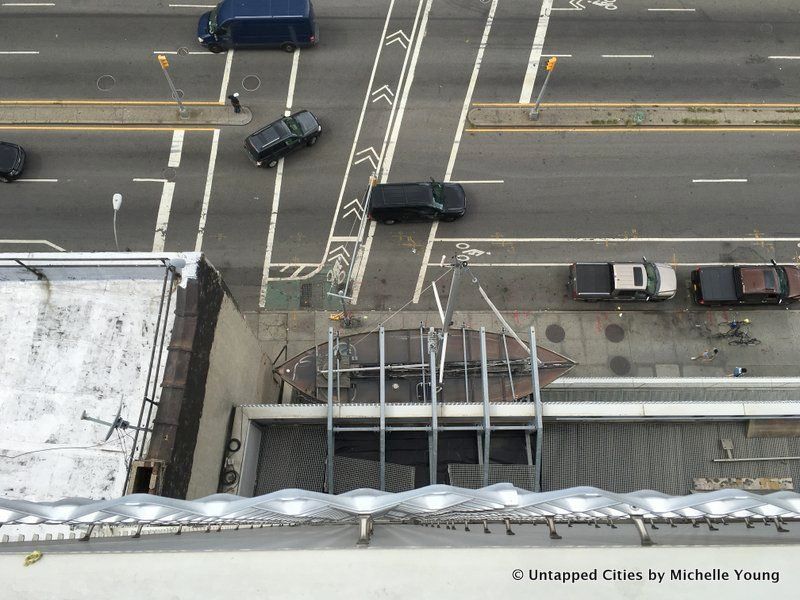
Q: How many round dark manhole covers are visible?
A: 3